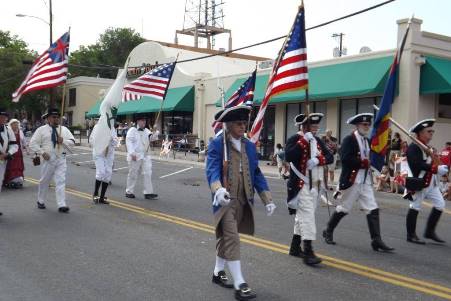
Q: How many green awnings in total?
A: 3